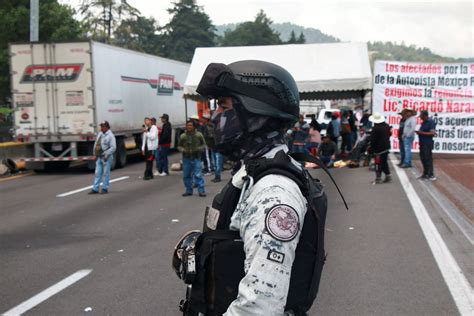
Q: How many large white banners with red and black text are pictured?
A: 1